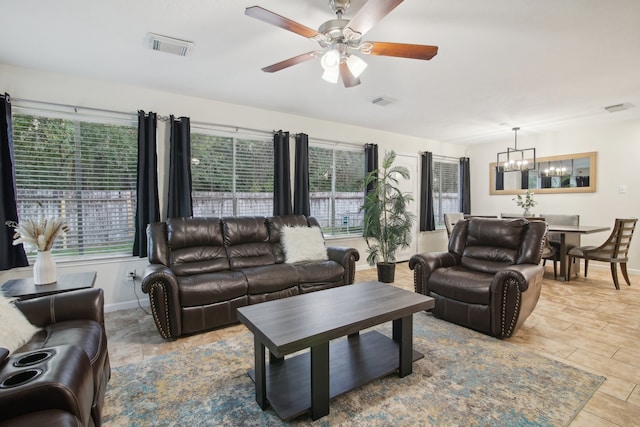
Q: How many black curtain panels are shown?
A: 8